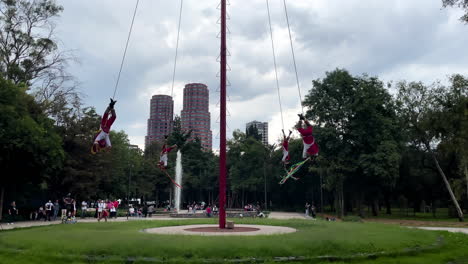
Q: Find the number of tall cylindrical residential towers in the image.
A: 2